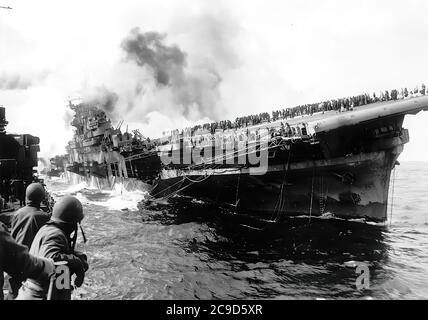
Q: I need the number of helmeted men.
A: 2